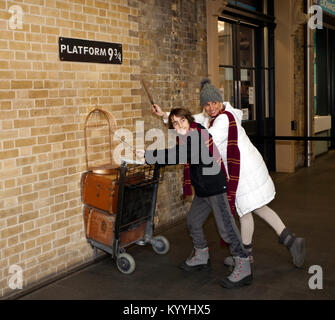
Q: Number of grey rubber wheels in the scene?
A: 2